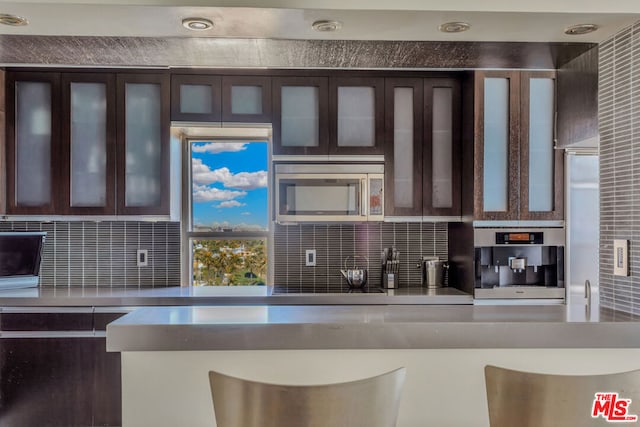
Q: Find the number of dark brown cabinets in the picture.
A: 11